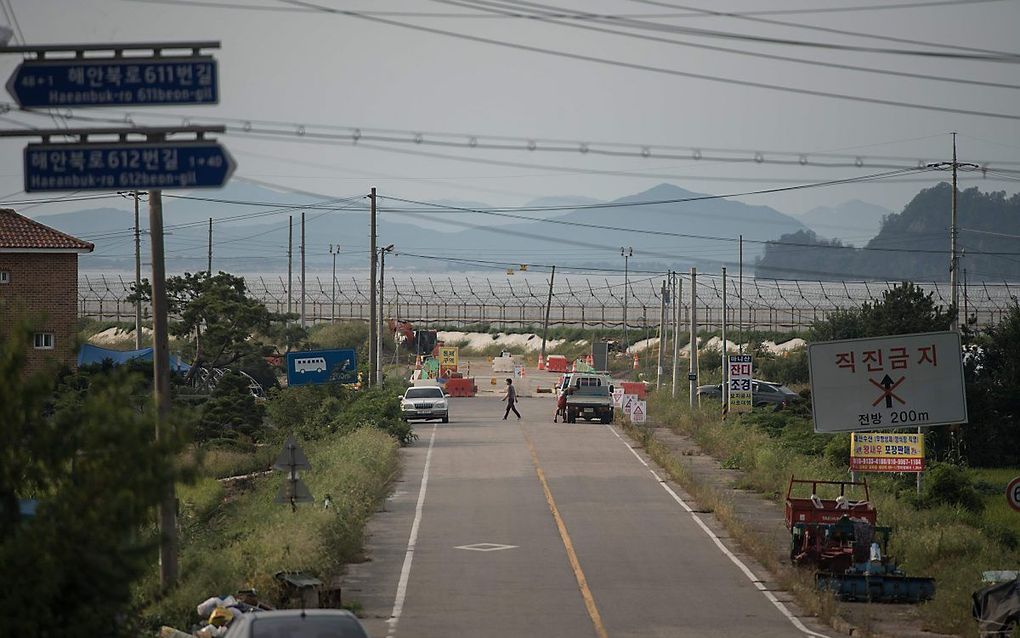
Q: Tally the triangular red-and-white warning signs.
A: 3